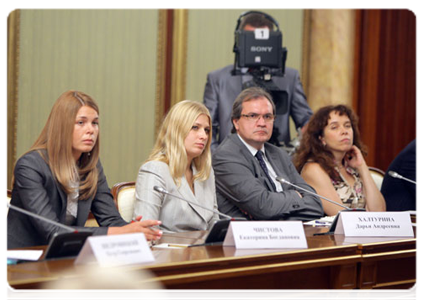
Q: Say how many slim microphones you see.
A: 4